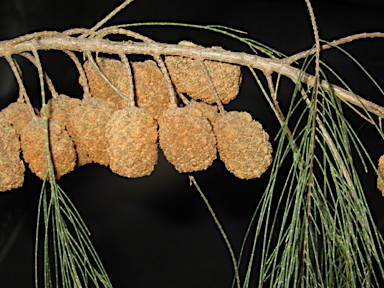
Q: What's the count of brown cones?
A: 13